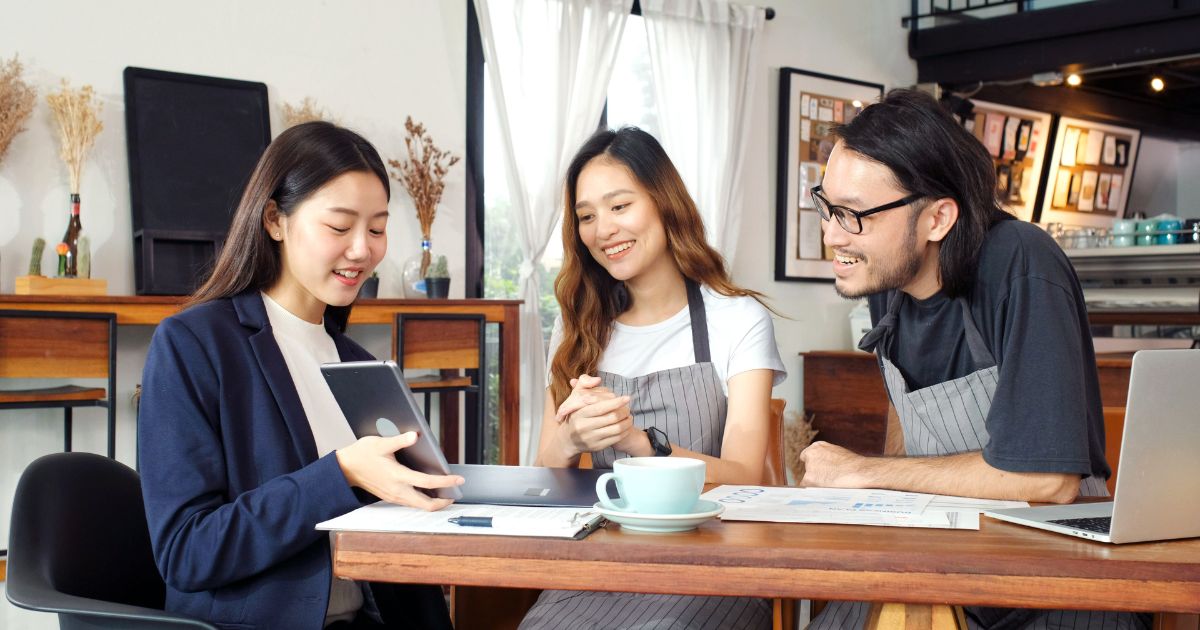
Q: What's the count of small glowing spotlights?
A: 2